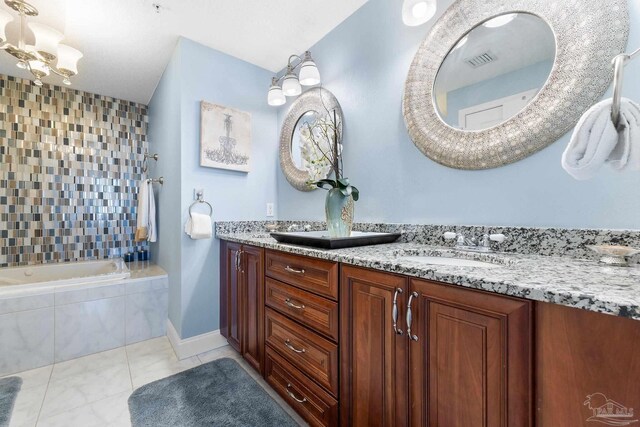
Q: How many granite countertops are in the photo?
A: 1